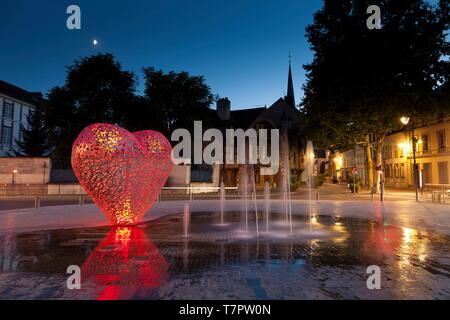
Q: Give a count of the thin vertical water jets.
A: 8